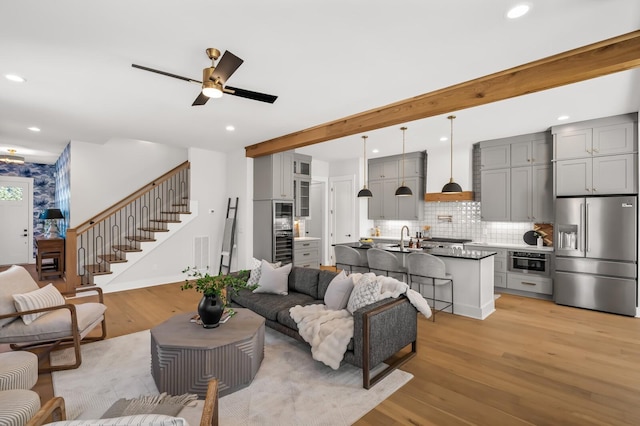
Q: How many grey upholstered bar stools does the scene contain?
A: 3